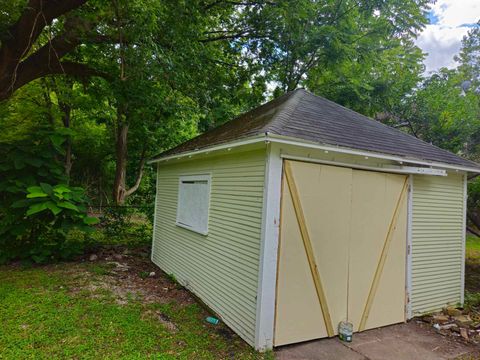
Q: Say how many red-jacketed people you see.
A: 0